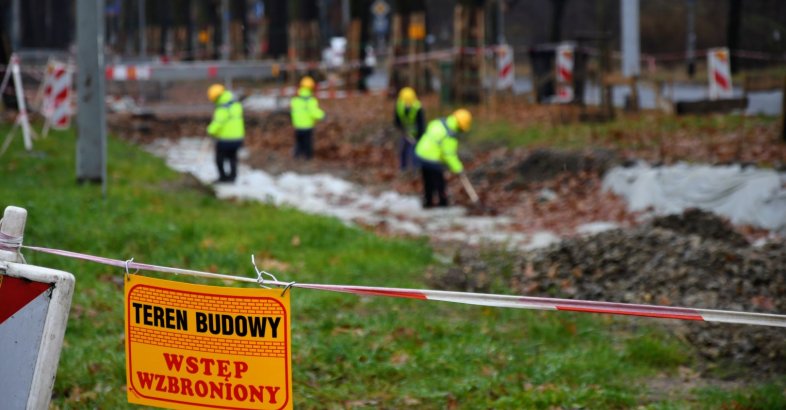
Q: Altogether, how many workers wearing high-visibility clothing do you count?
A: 4